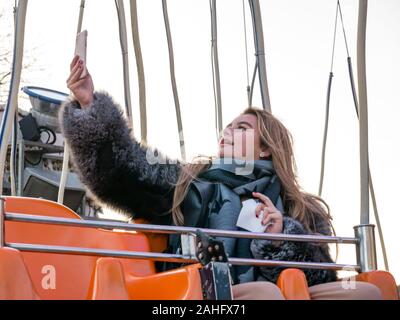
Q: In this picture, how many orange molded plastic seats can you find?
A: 2